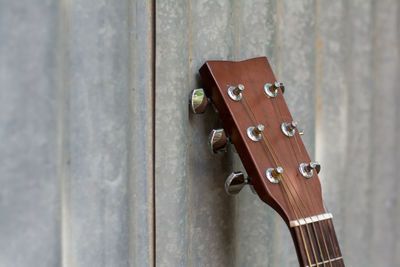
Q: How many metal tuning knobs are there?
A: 6